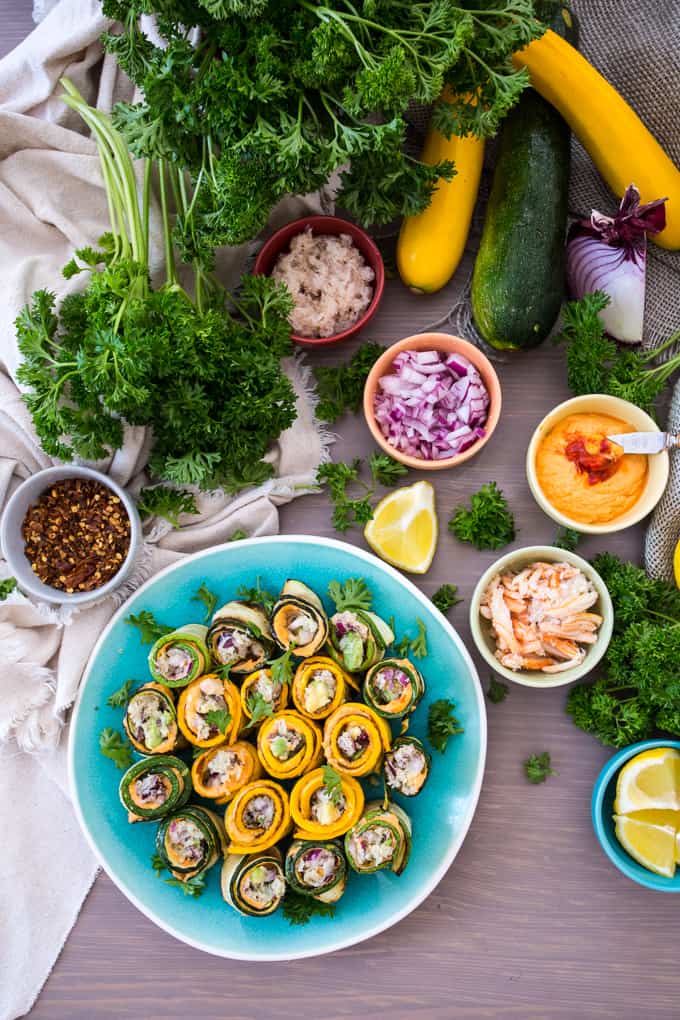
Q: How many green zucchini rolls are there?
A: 12